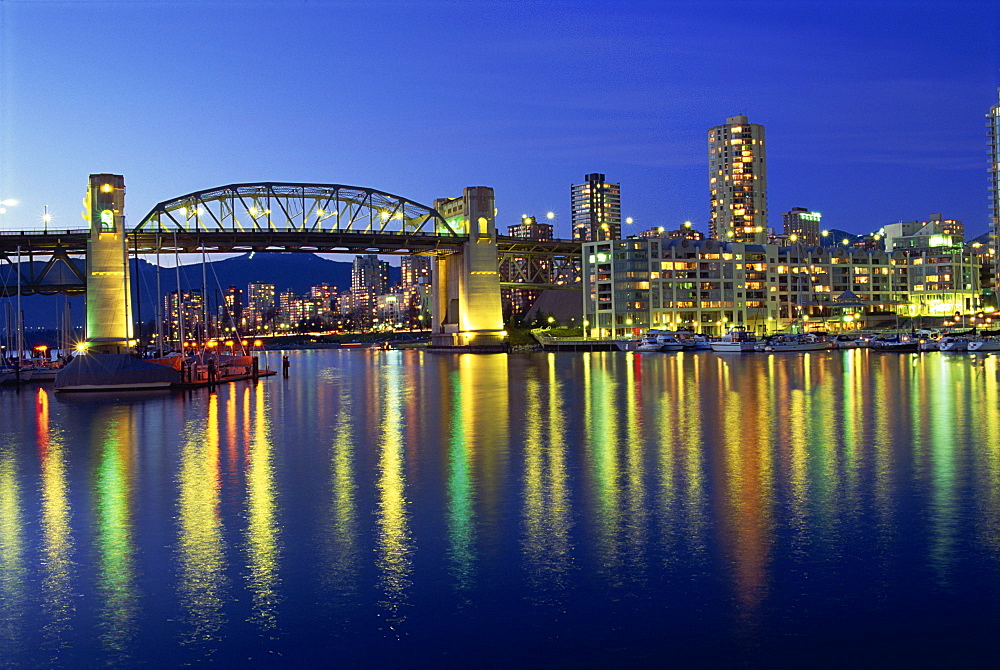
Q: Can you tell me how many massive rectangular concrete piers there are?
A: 2